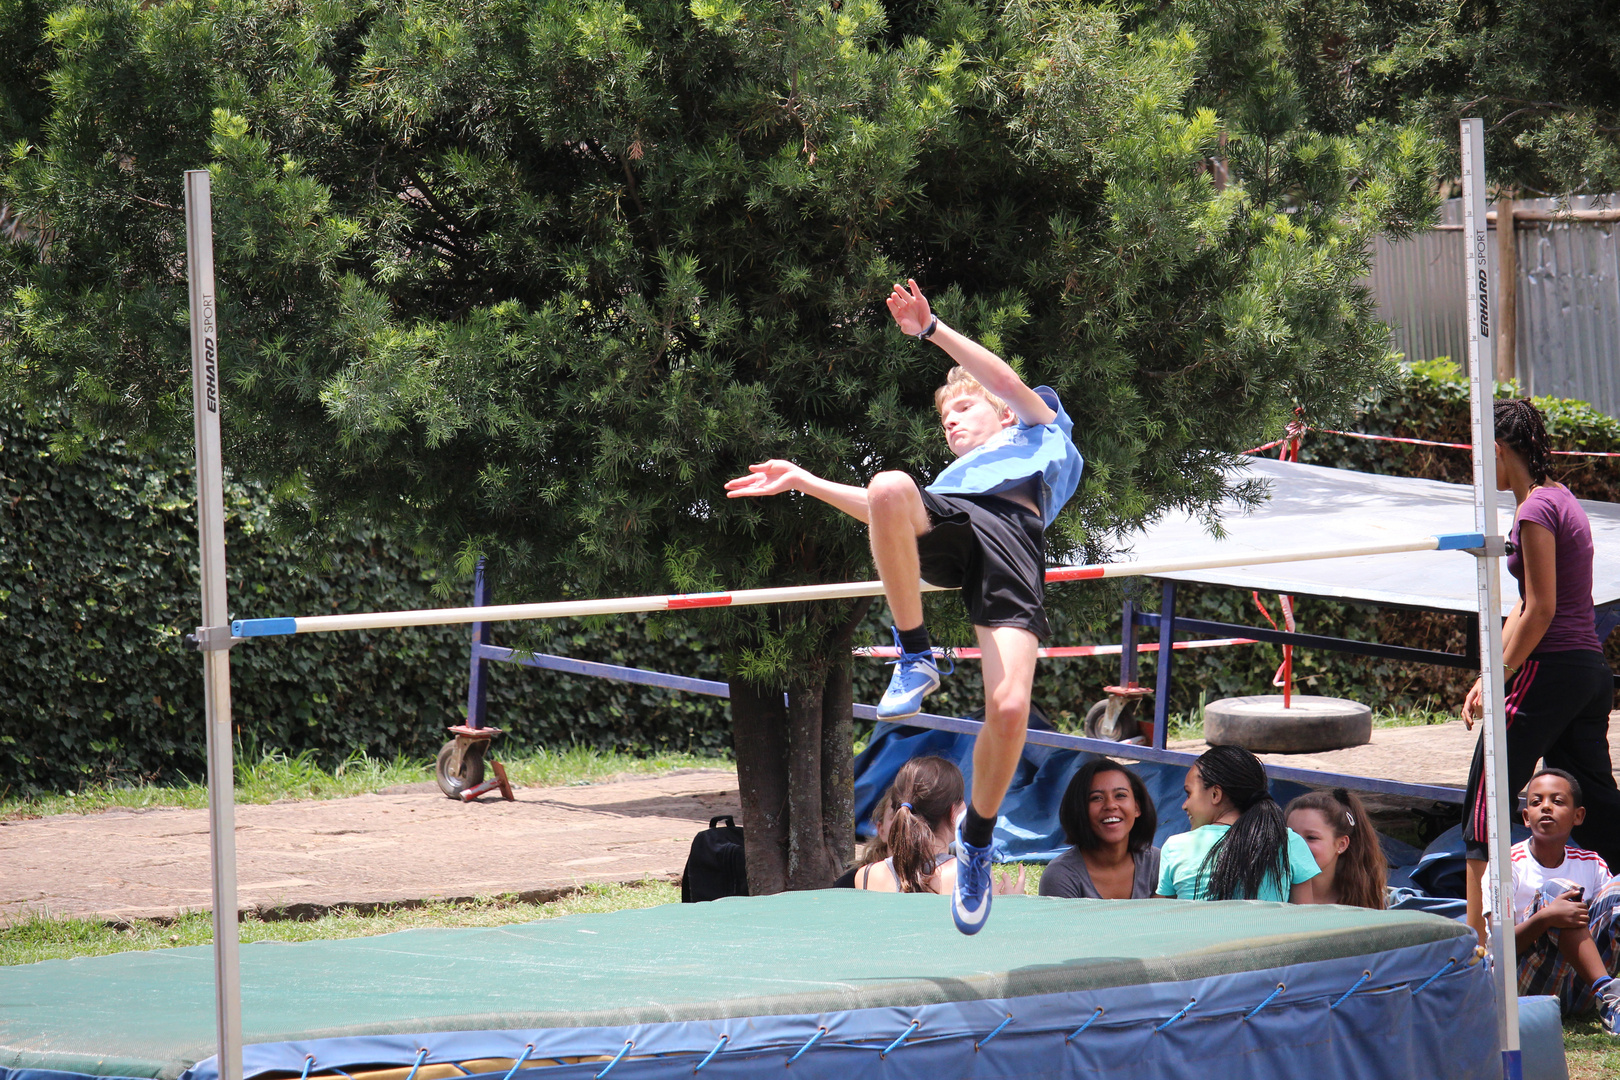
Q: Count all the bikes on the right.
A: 0